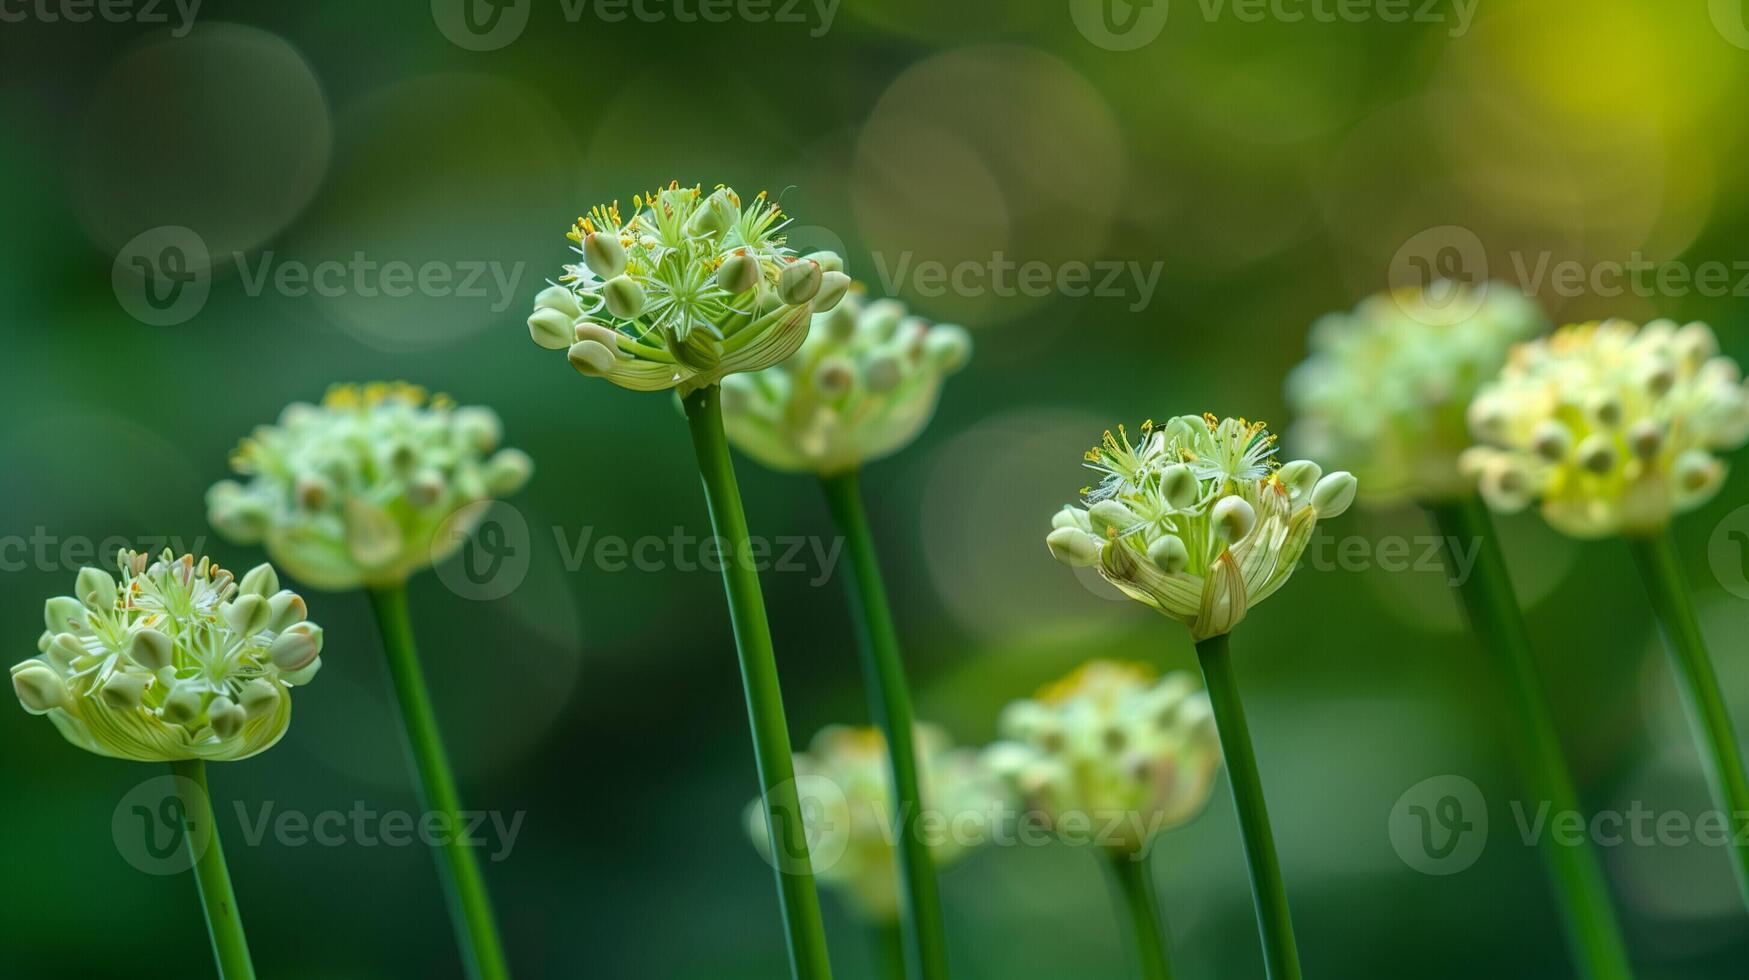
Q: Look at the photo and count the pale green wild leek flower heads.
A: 9